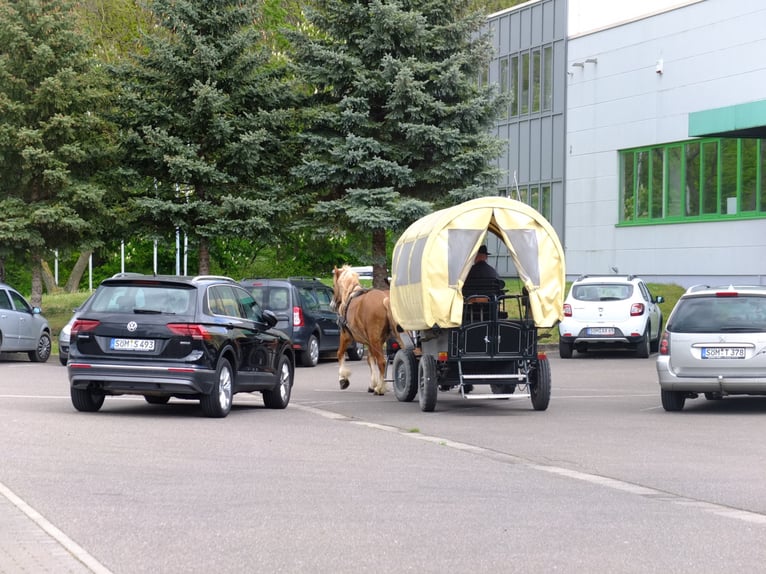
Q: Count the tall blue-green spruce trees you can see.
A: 3